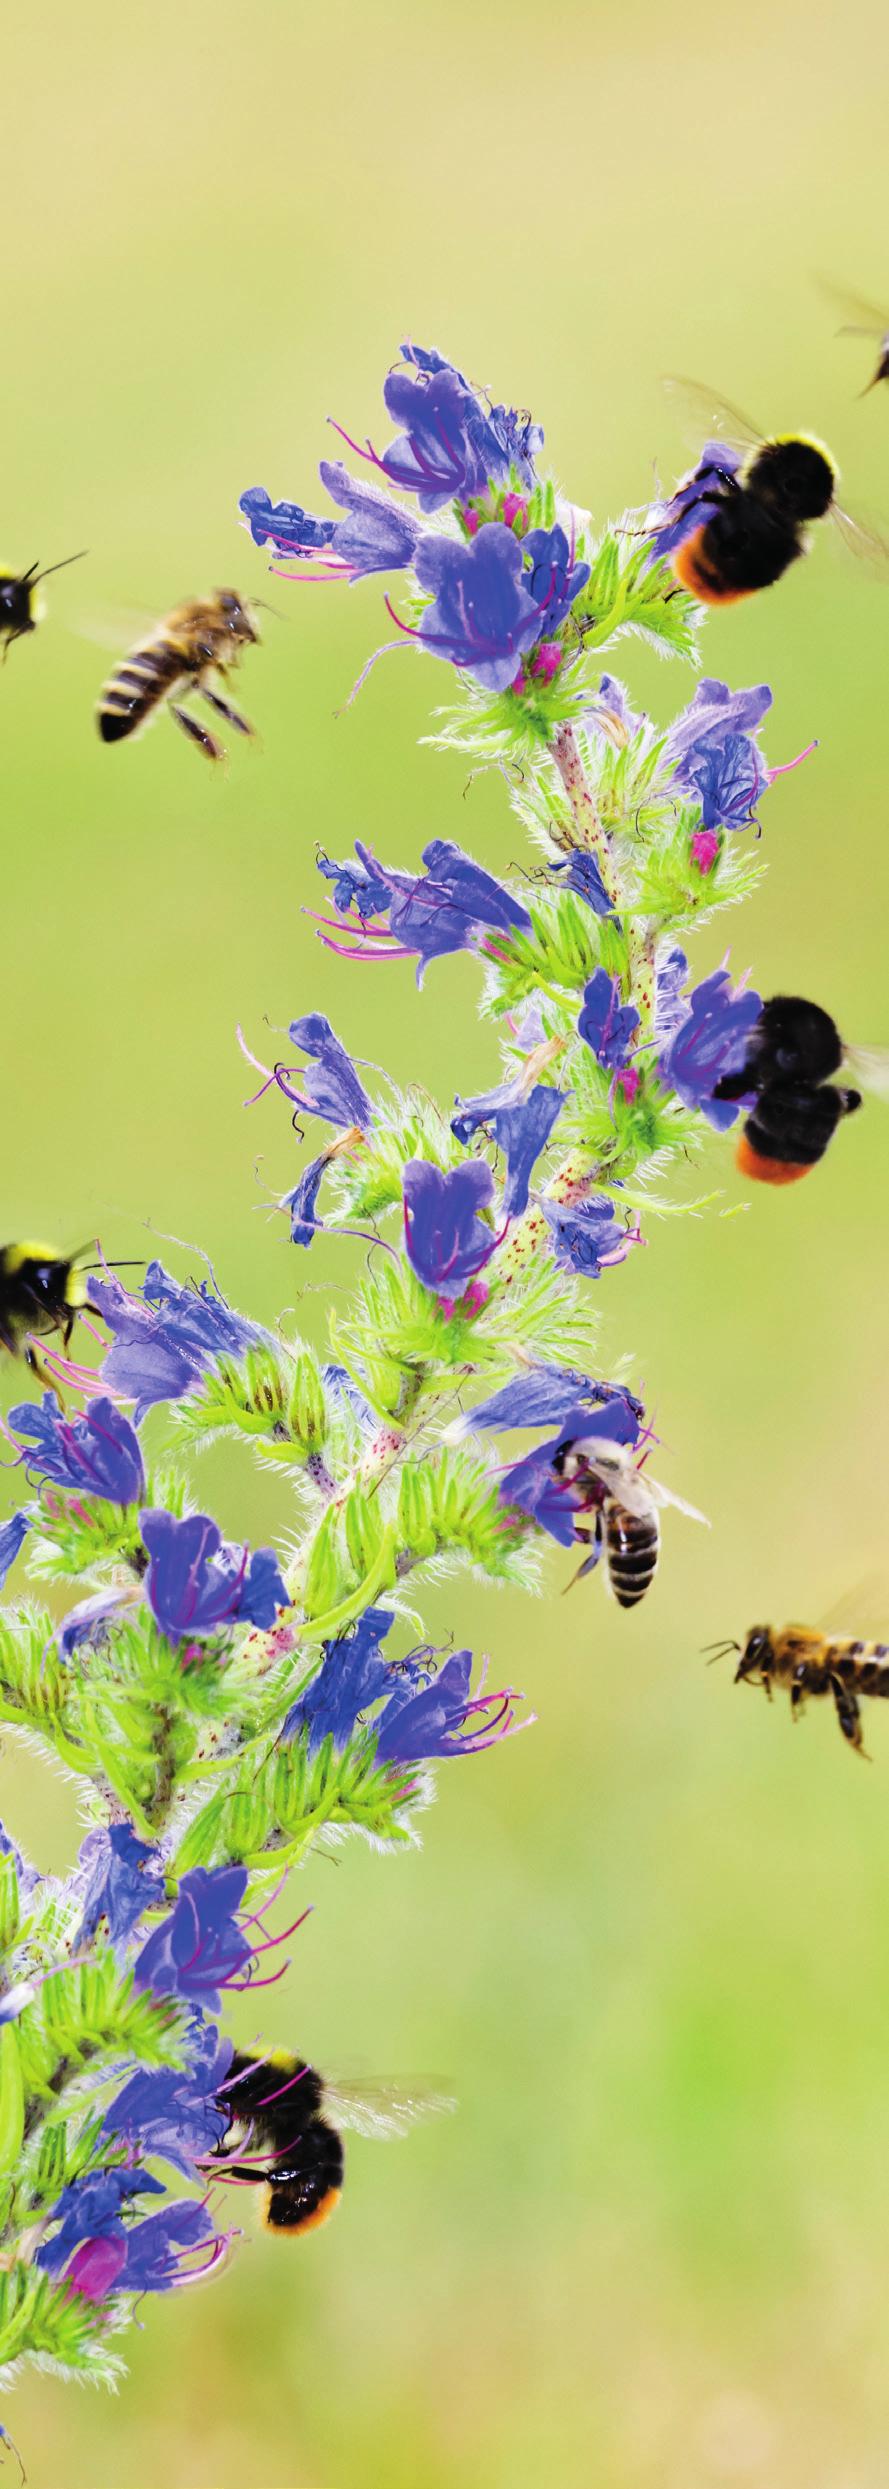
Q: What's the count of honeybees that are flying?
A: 2